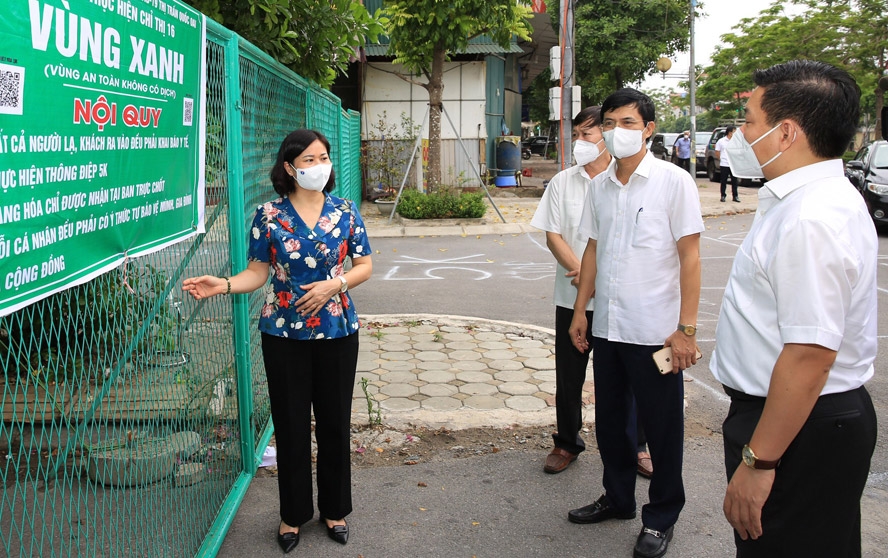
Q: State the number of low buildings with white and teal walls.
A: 1